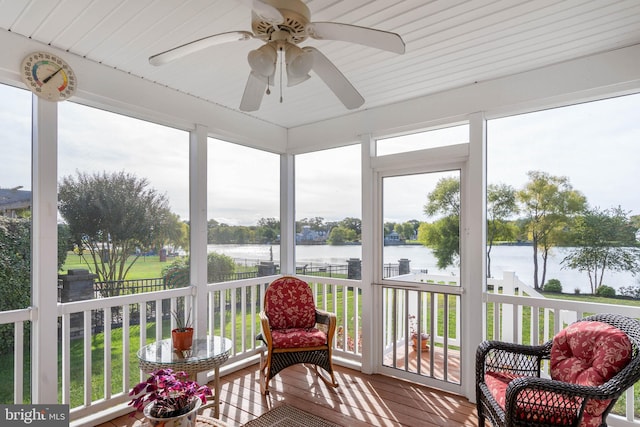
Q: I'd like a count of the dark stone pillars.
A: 4